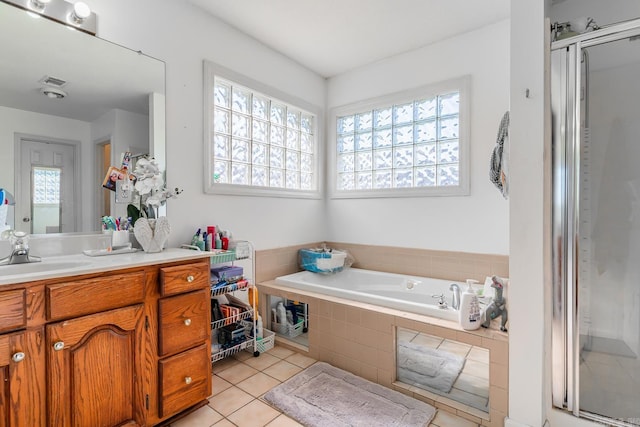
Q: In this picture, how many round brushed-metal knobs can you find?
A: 5